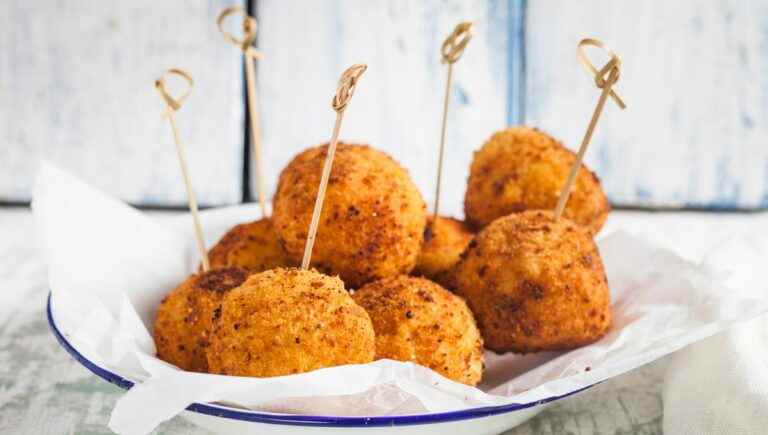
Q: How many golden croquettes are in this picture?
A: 8